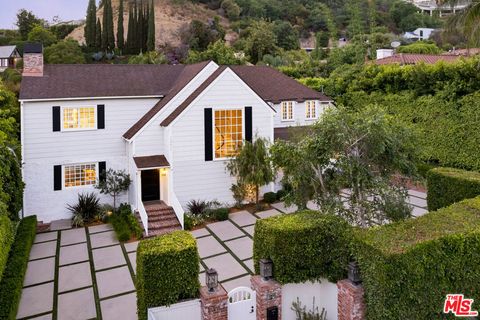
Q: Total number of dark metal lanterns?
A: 3